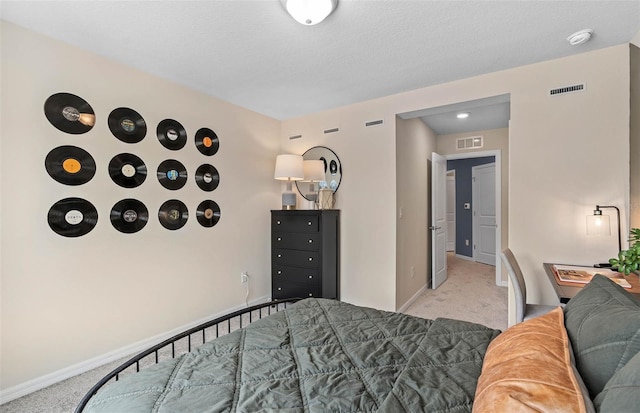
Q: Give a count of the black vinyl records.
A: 12